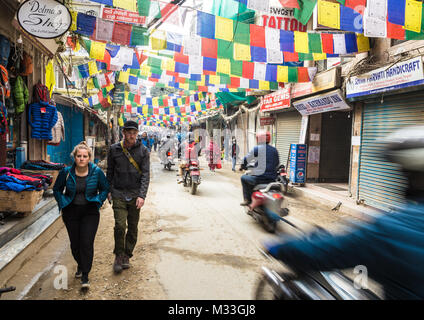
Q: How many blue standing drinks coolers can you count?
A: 1